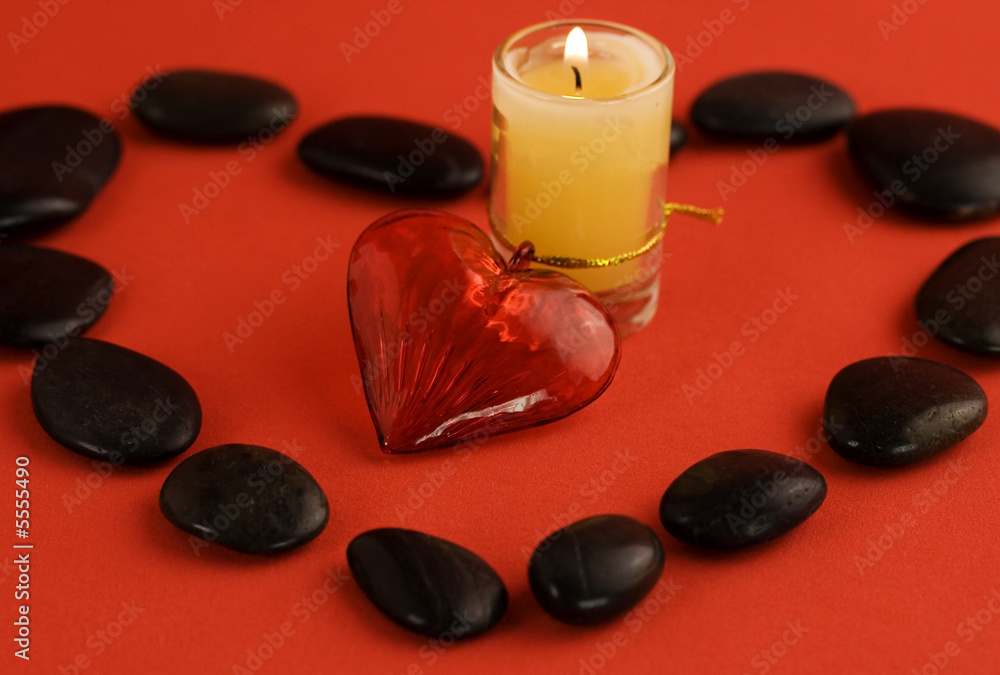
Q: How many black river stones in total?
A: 14